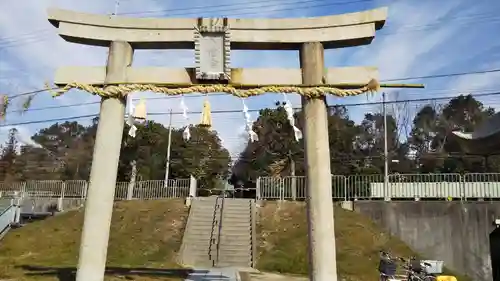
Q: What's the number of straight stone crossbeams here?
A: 1